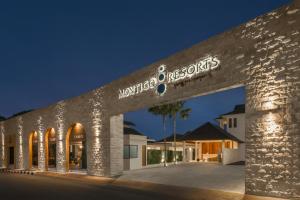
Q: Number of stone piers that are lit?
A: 6